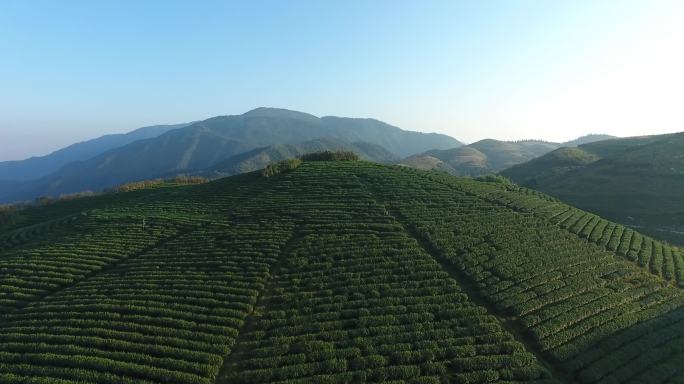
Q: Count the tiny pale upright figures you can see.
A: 2